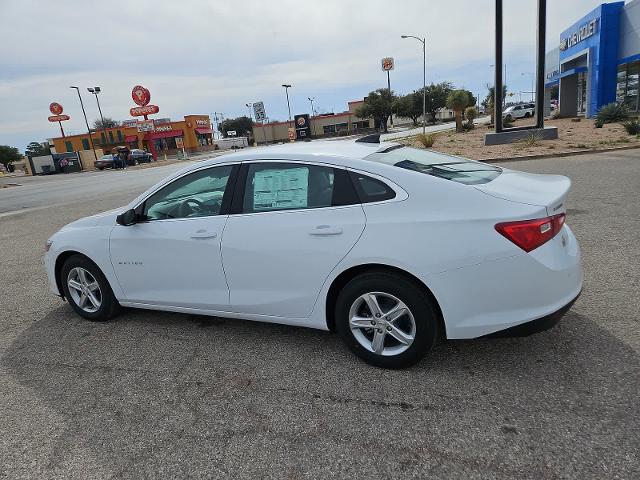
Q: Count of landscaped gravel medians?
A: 1